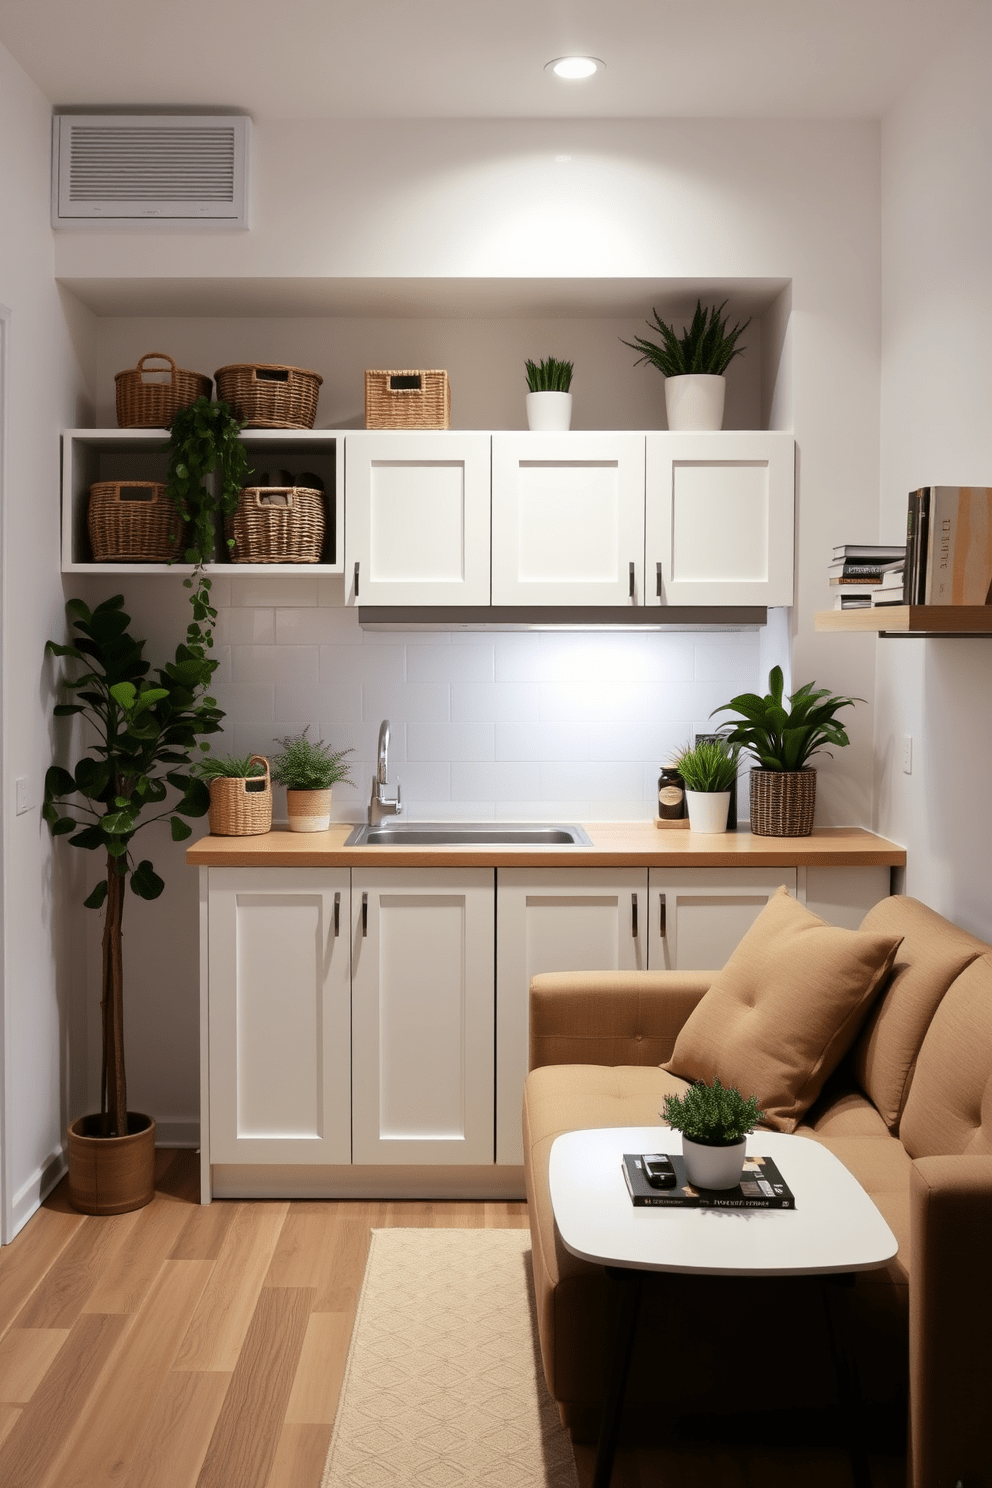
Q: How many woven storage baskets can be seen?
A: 5